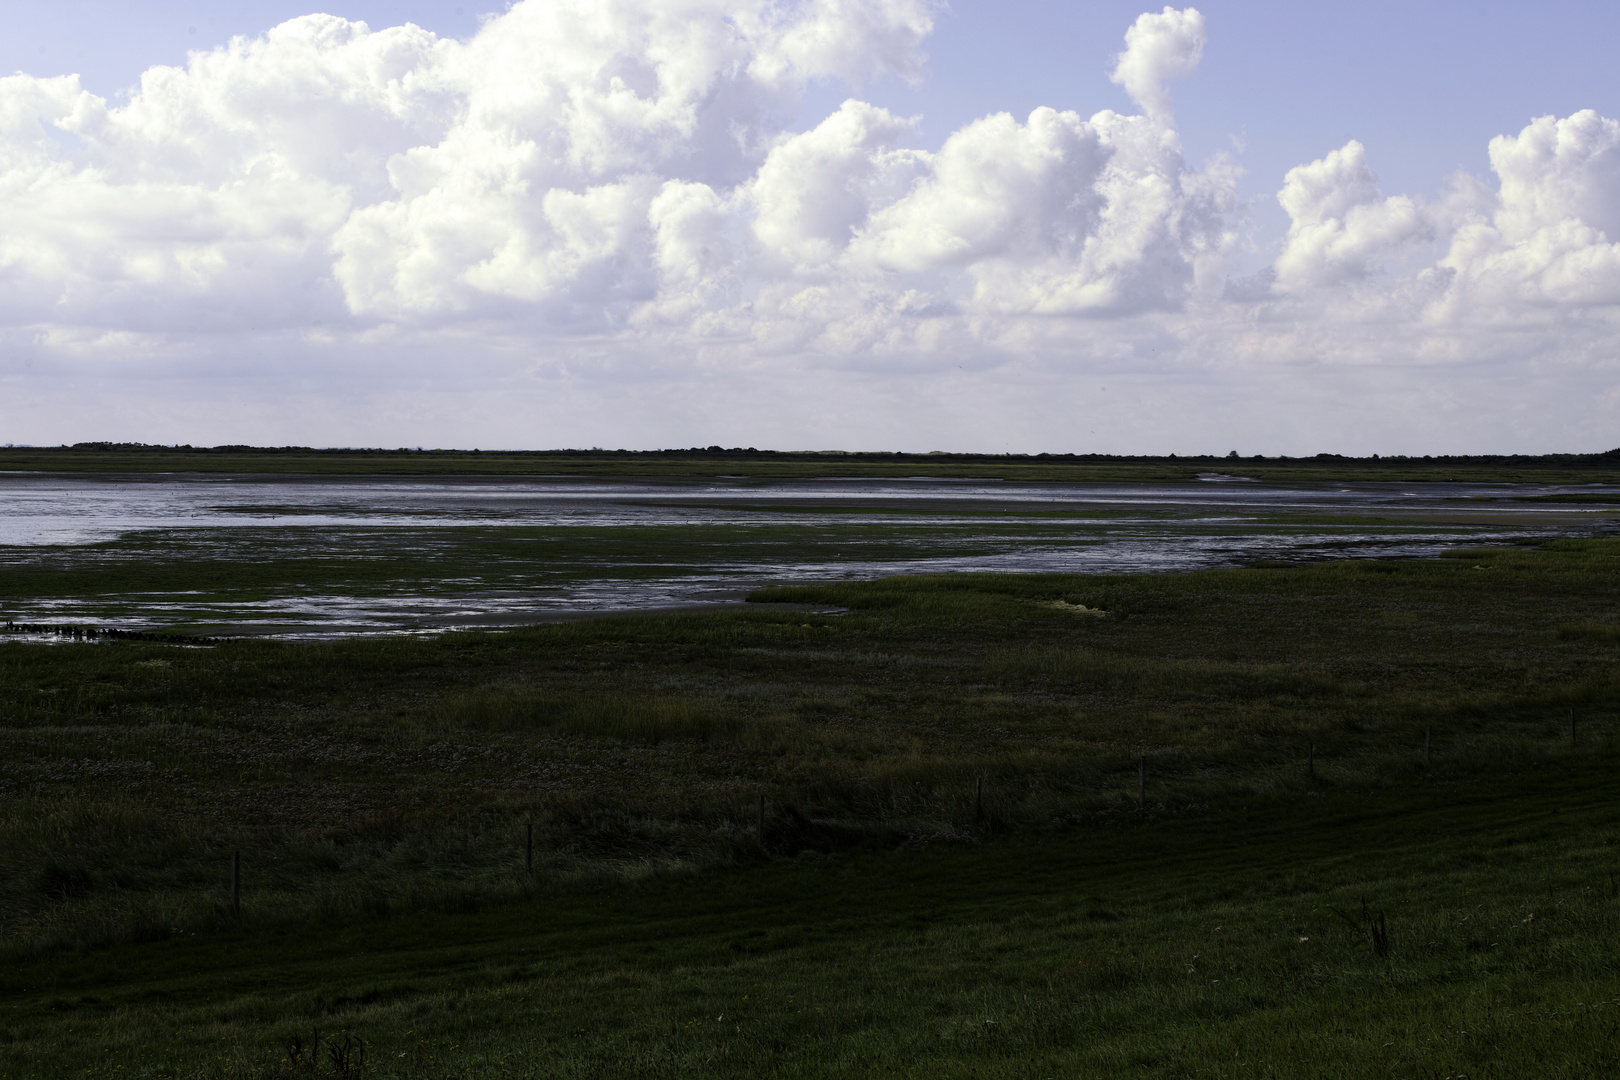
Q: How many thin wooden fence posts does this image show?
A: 8